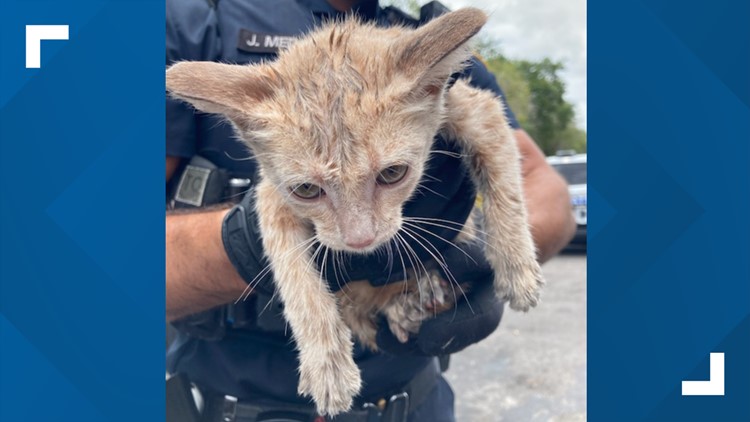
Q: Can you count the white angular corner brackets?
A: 2